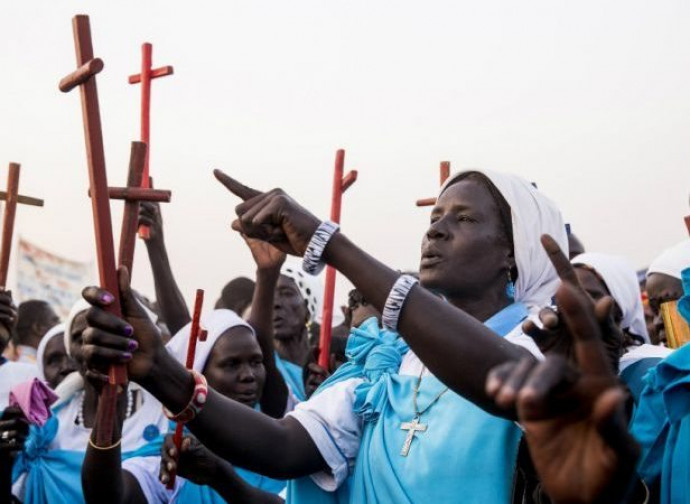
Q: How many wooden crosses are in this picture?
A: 7